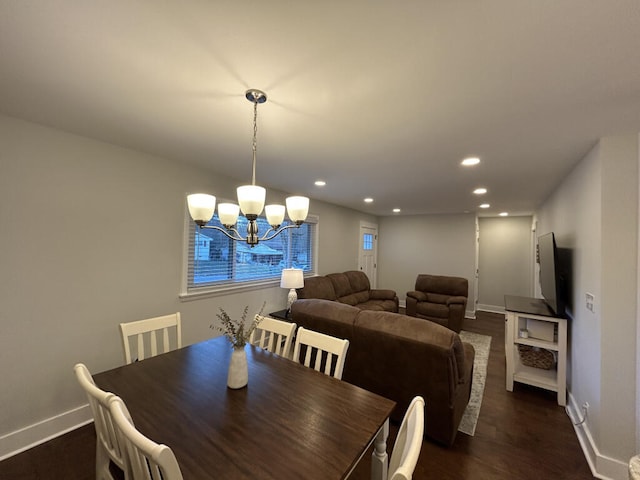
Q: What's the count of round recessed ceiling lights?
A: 7